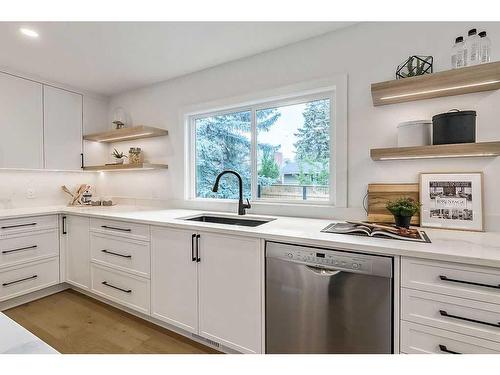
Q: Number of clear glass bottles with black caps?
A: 3